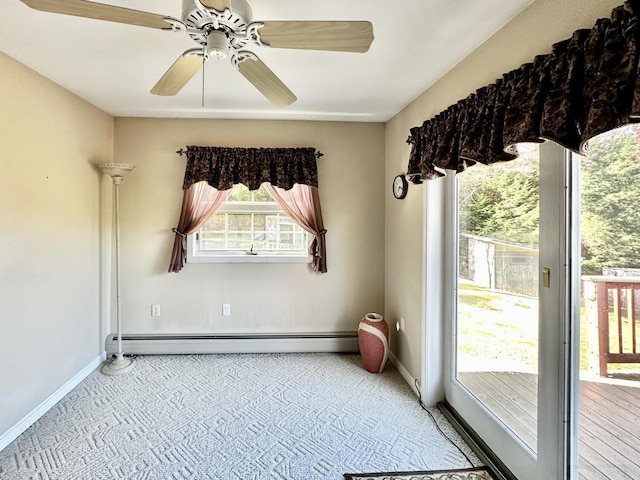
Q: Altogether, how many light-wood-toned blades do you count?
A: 5